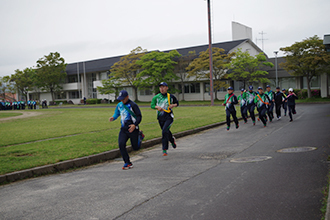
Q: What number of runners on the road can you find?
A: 10